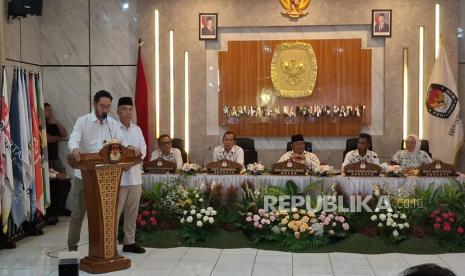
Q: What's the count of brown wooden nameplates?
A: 5